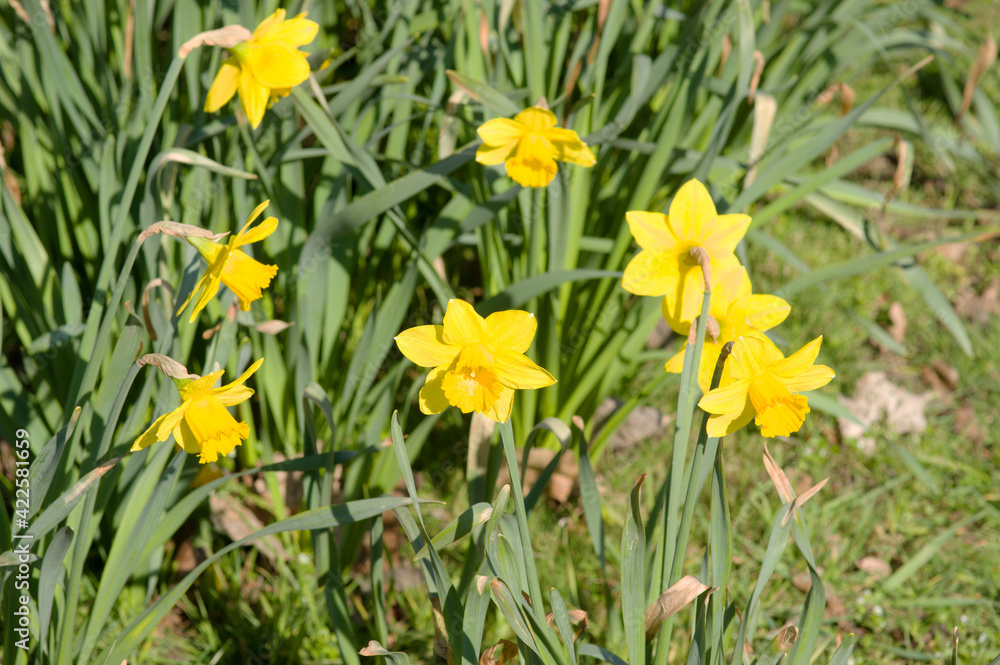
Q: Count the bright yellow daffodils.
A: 8